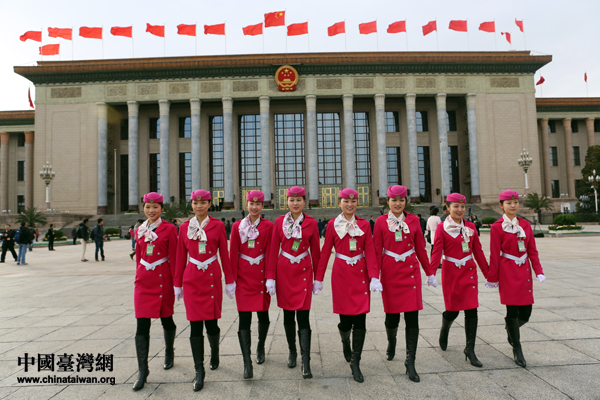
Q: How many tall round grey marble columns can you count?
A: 12